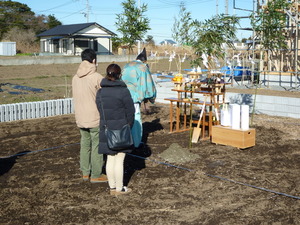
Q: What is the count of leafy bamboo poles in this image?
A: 4